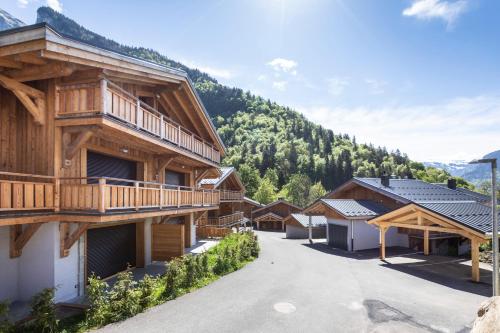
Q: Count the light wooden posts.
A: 3